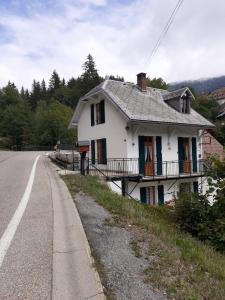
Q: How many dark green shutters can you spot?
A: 11